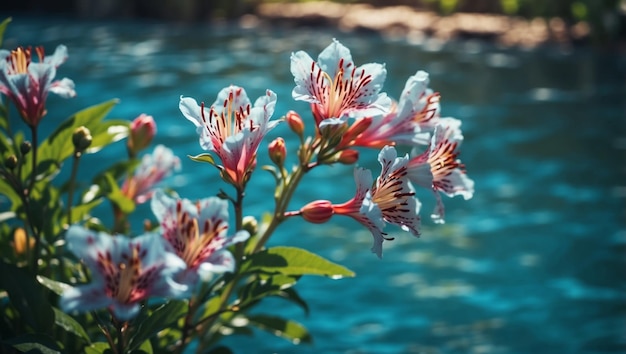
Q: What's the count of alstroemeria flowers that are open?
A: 9